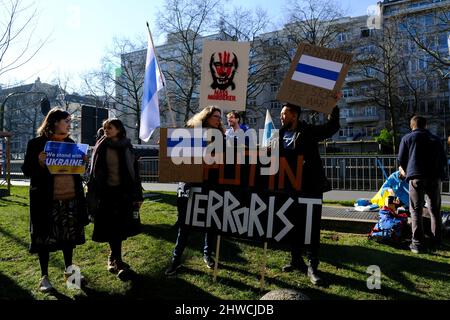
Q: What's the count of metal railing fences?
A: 1